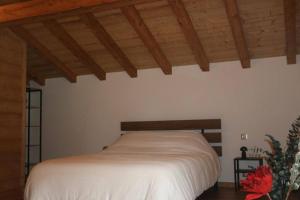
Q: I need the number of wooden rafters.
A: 8